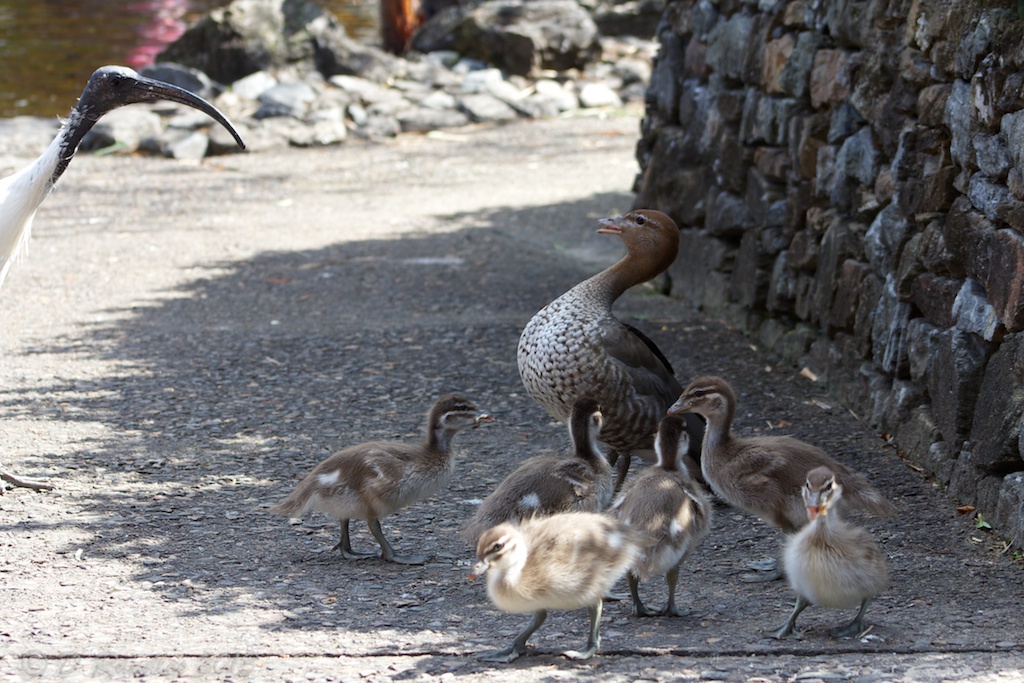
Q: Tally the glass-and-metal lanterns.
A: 0